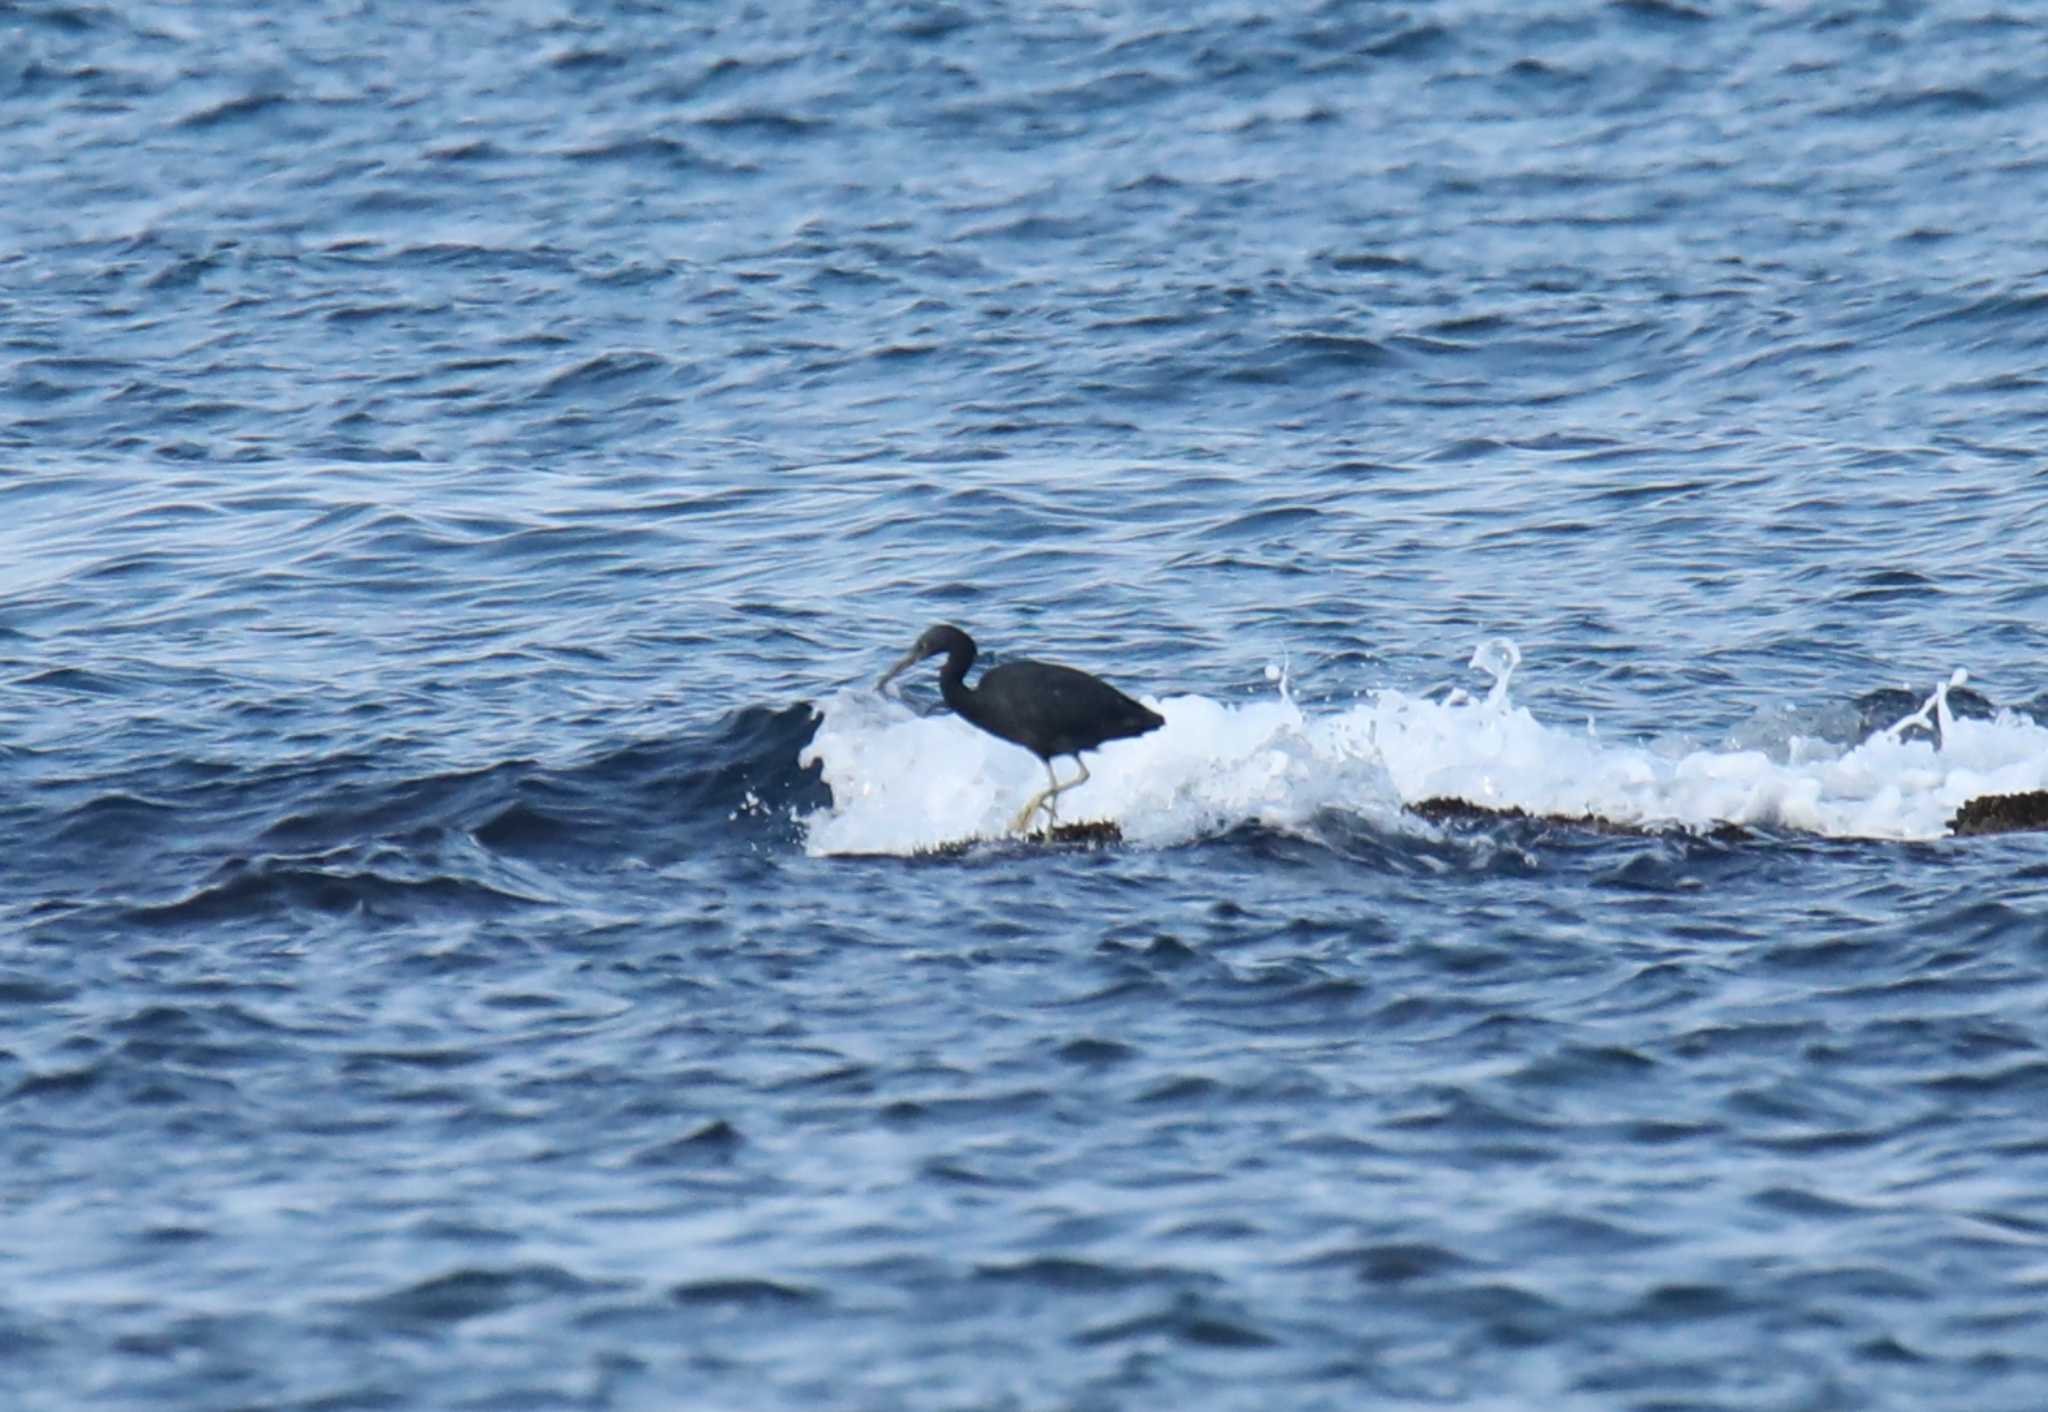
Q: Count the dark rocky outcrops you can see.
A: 3